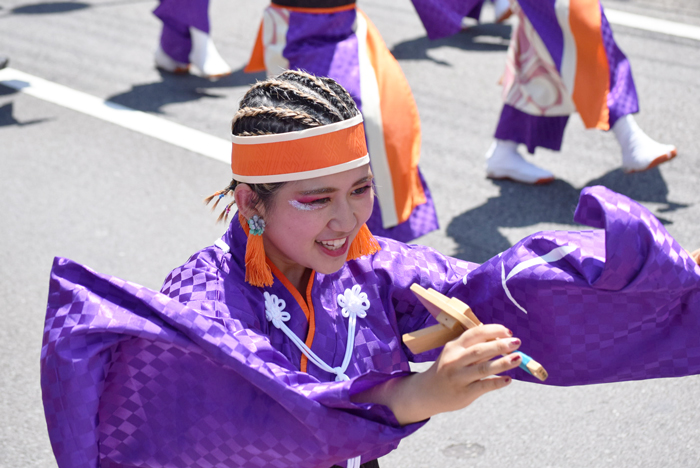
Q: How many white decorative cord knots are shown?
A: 2